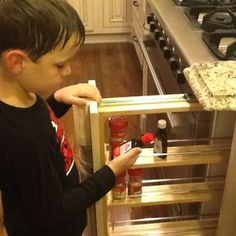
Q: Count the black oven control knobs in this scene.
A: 7